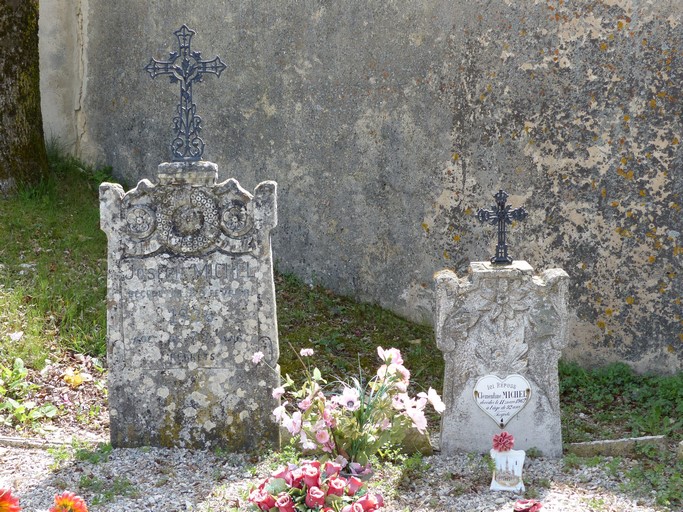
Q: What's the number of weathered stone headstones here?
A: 2